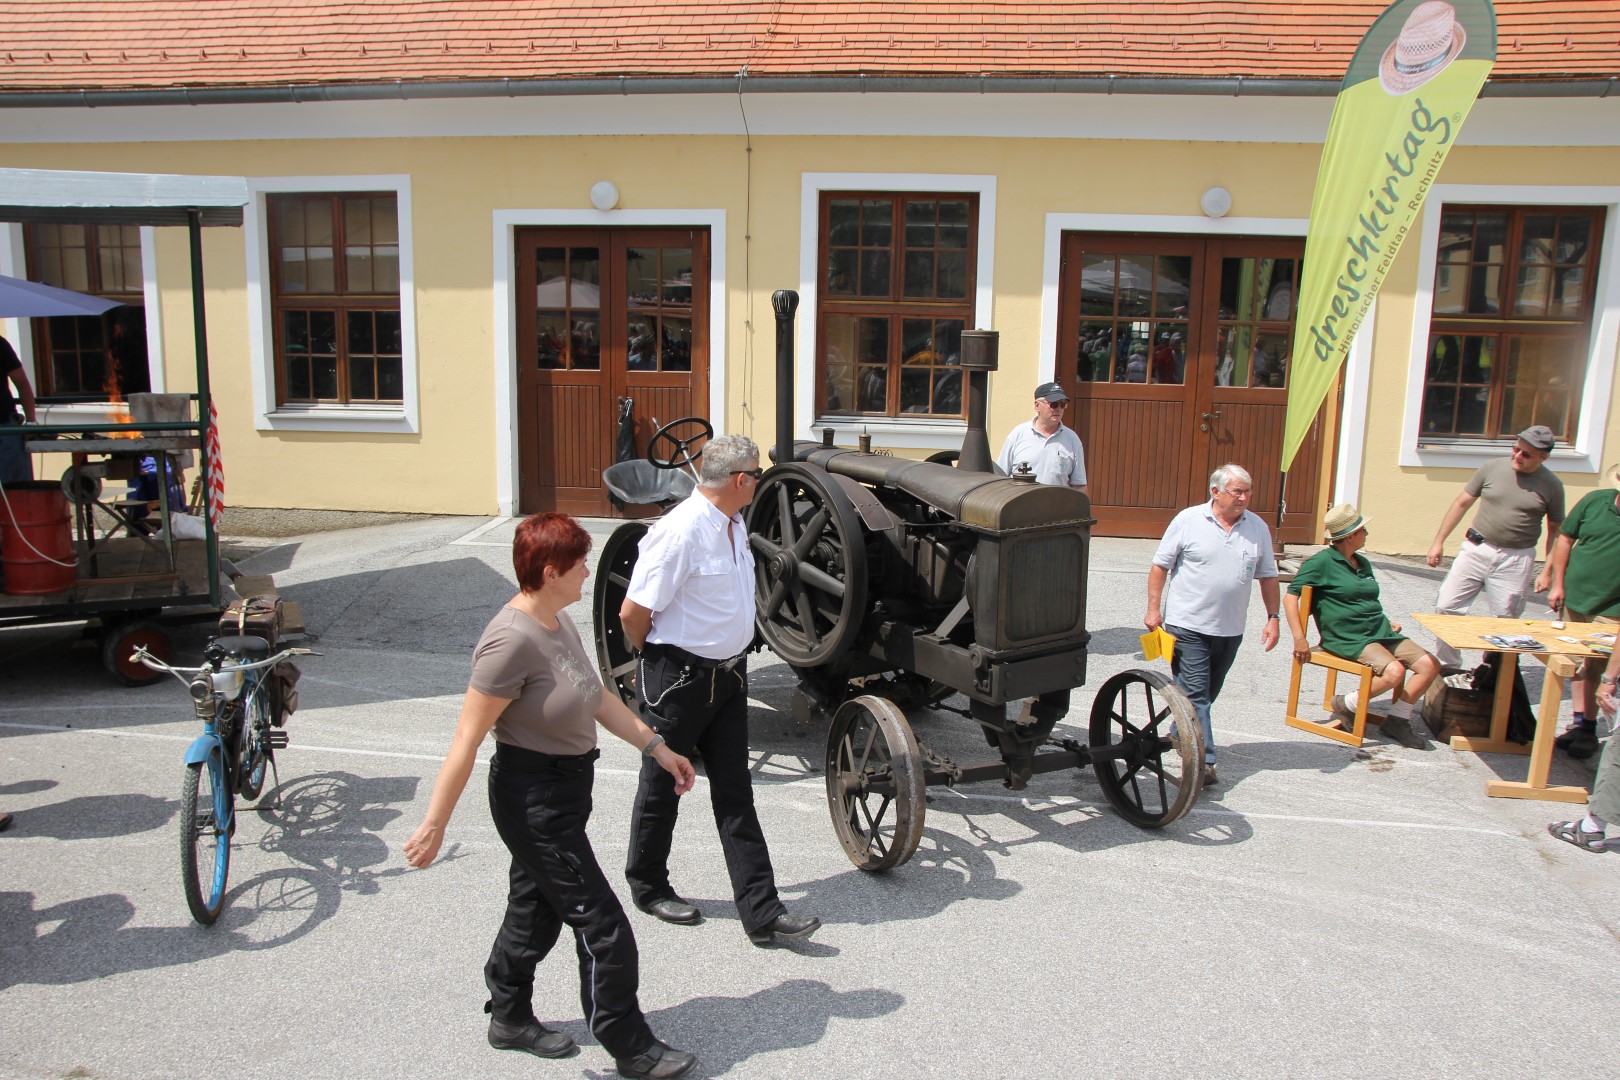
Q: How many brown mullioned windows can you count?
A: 4